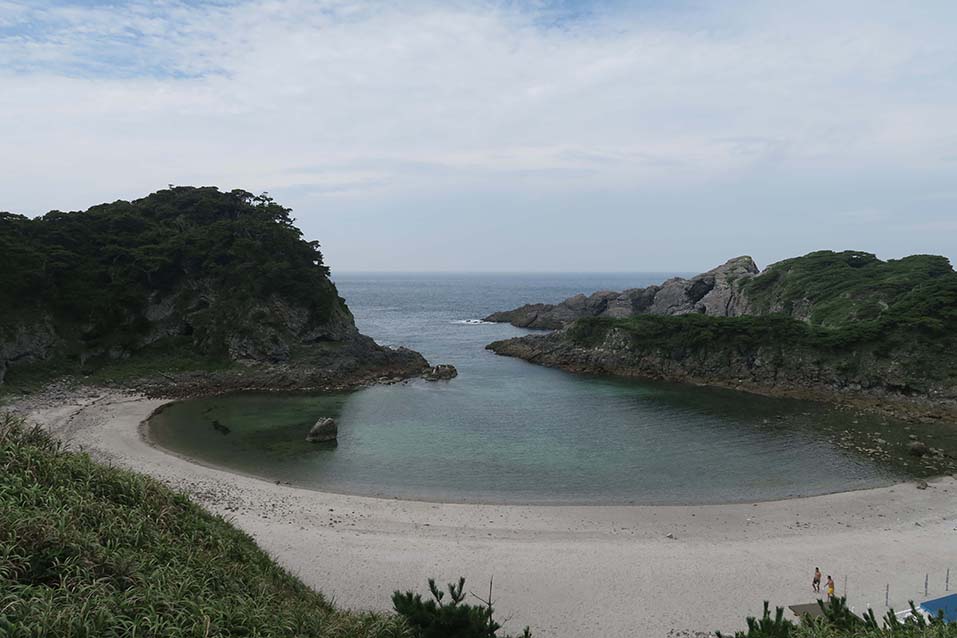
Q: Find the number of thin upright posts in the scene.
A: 4